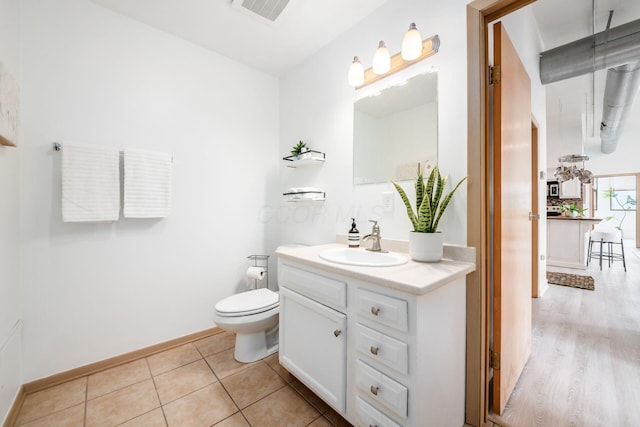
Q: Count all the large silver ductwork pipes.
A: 2